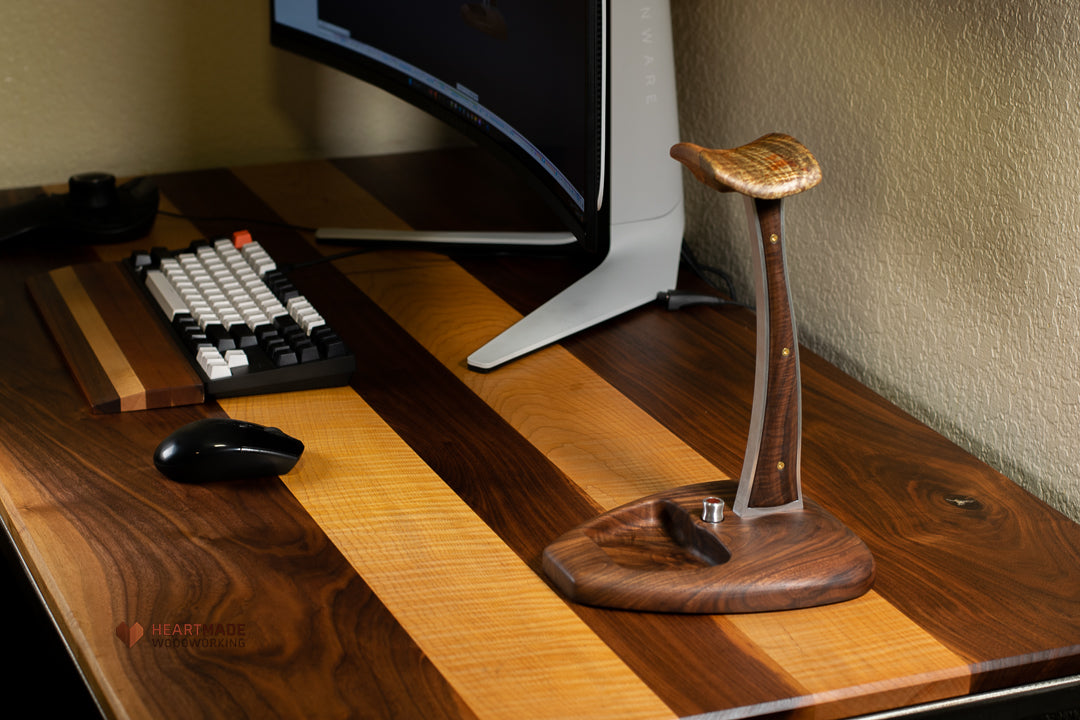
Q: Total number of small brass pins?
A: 3